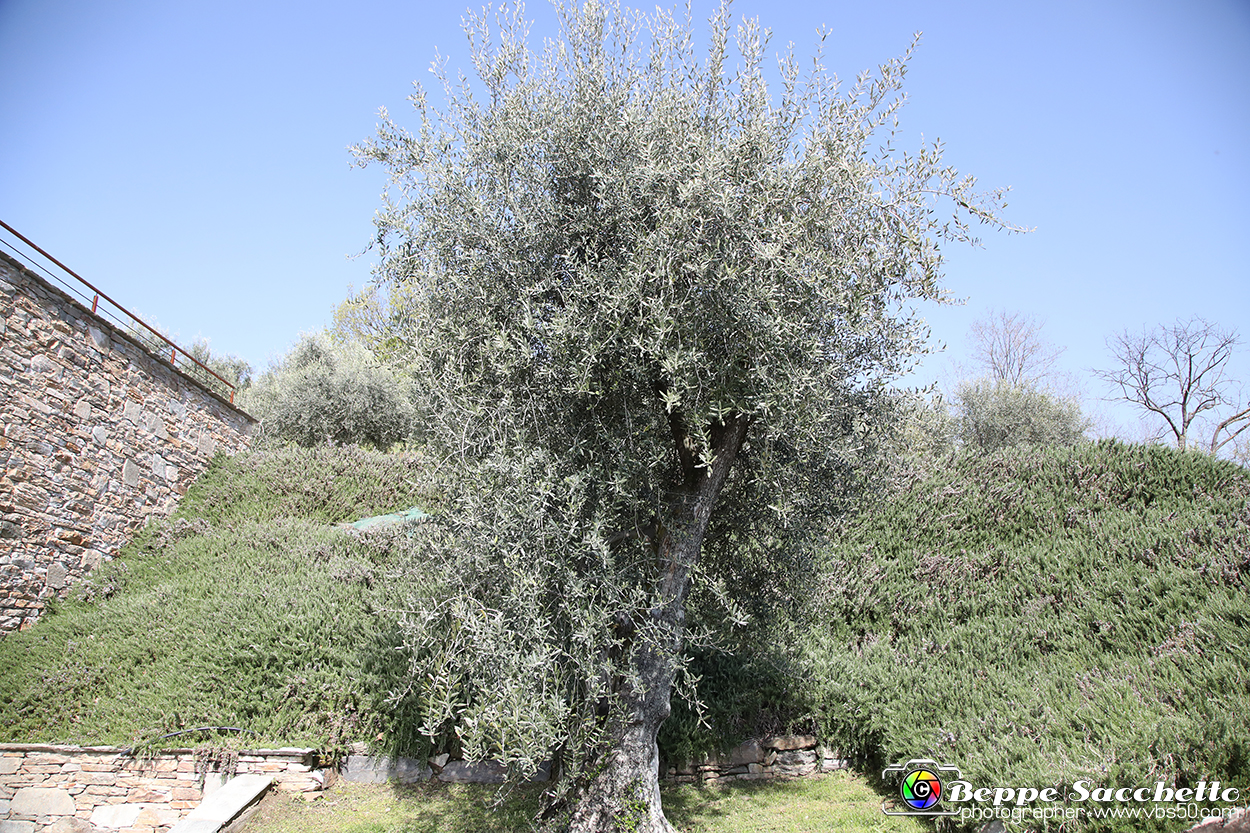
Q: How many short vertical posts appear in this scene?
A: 3